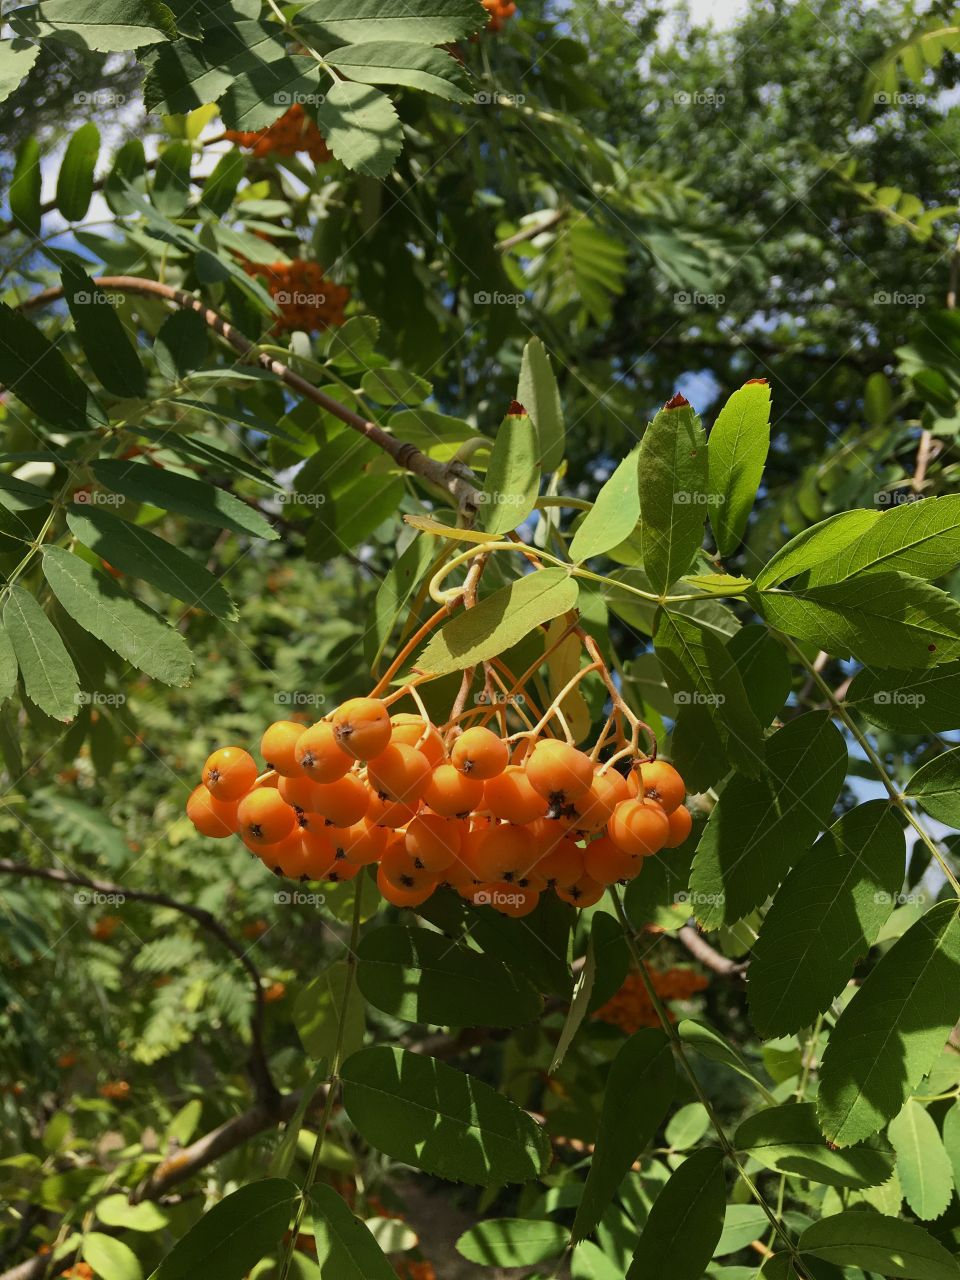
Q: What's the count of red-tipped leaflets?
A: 3